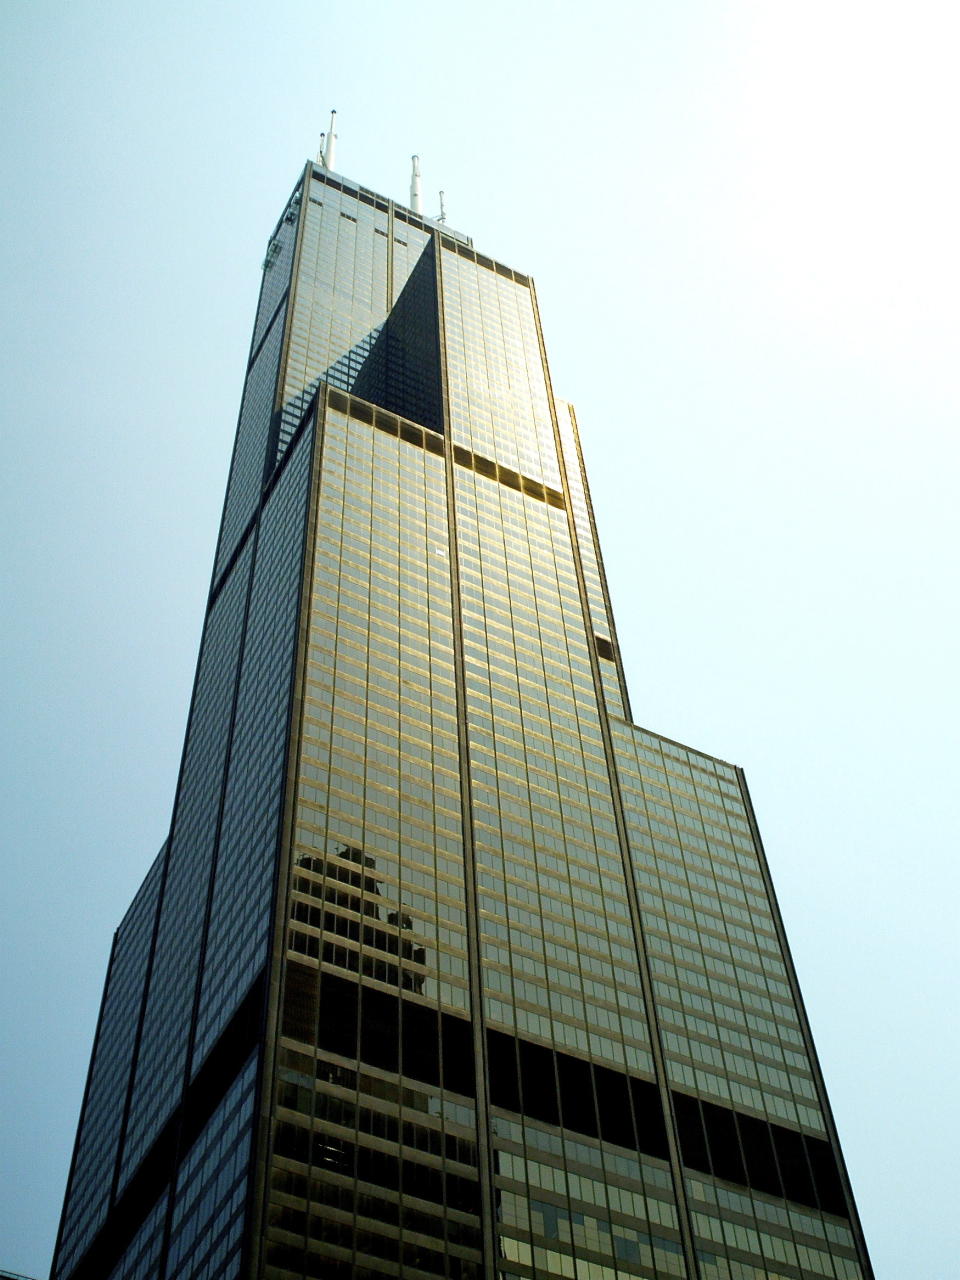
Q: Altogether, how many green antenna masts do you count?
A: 0